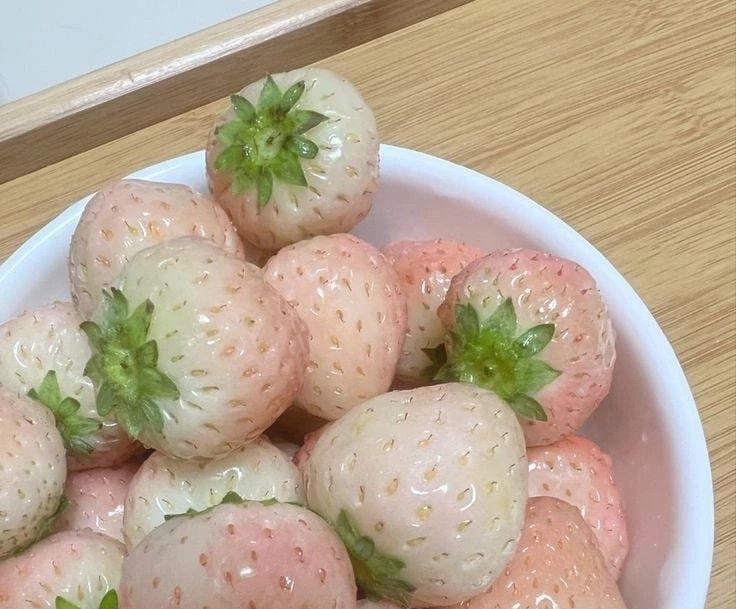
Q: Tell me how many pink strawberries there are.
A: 15